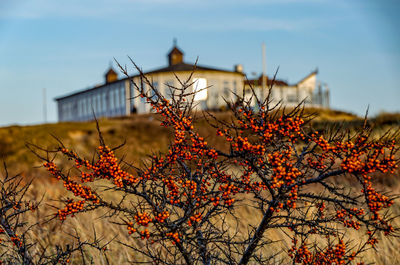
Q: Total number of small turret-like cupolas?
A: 2